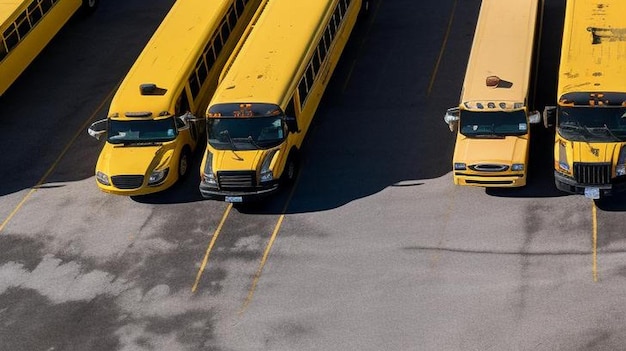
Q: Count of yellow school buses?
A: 5